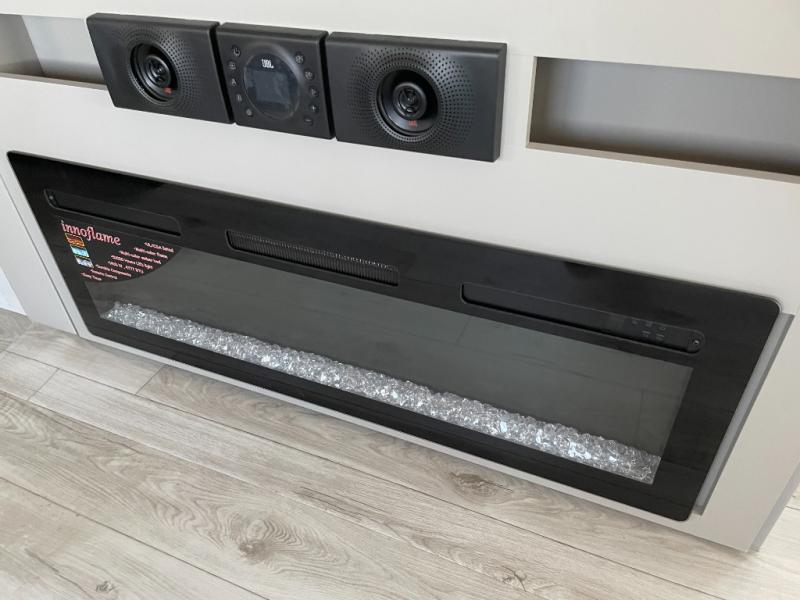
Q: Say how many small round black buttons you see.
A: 10